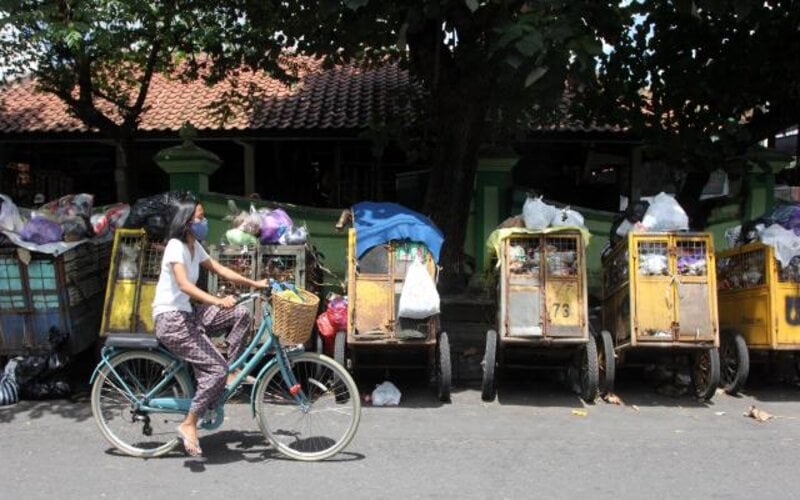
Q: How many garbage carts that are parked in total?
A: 7